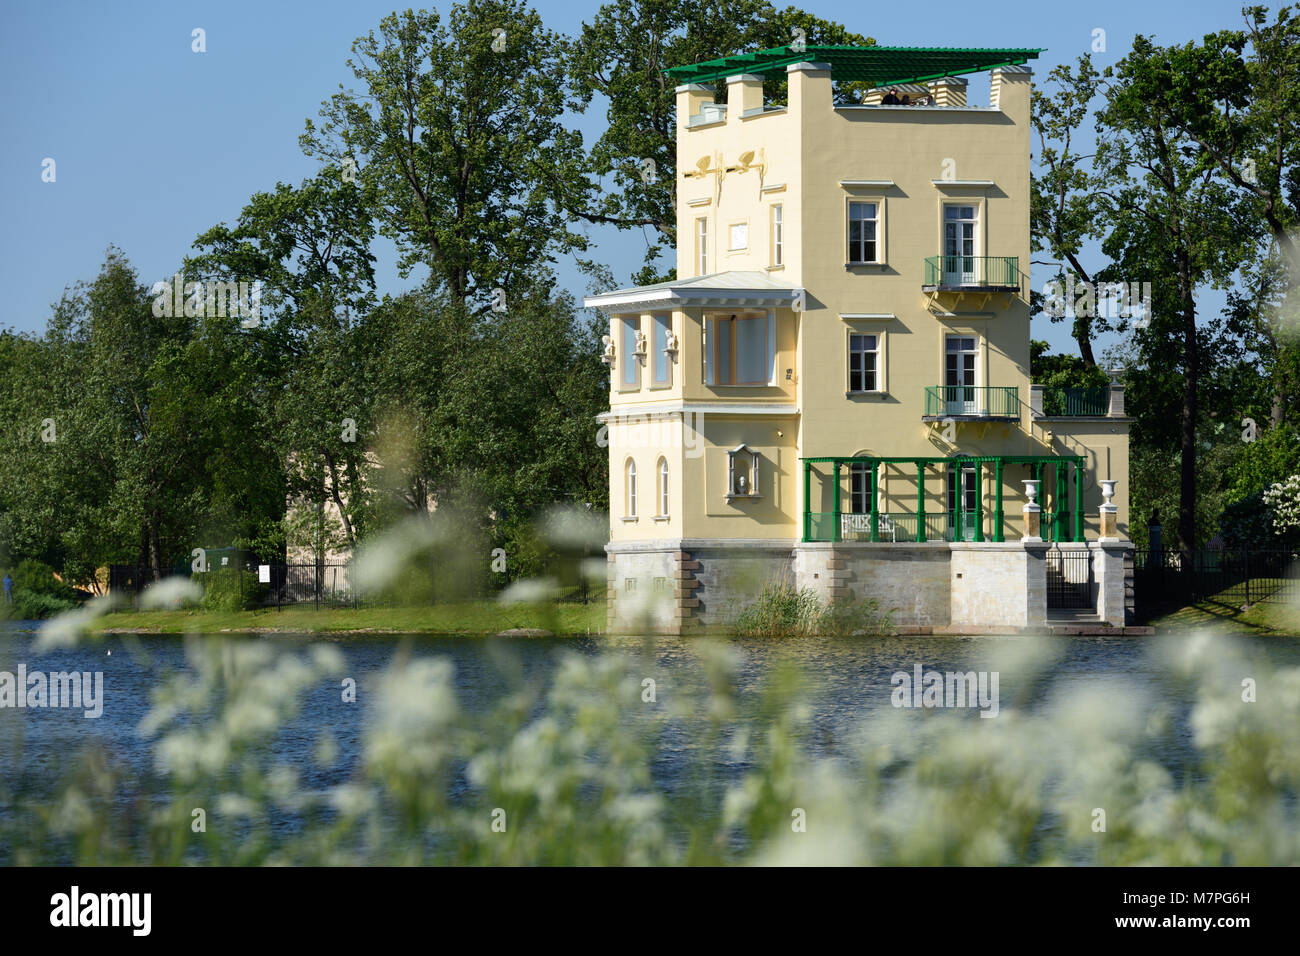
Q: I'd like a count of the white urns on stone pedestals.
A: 2